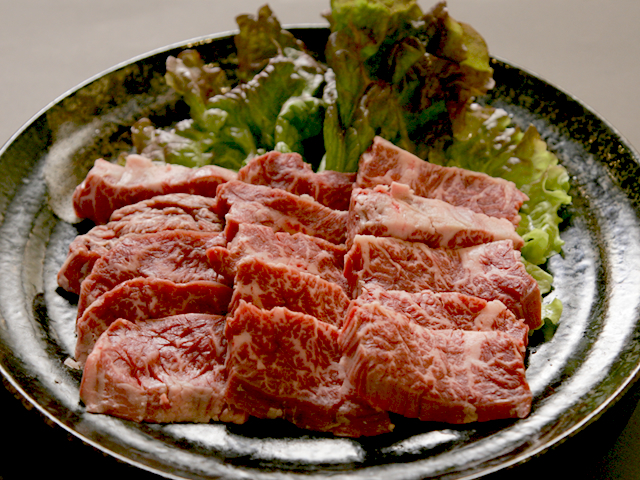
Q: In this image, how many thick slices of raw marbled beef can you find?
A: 15